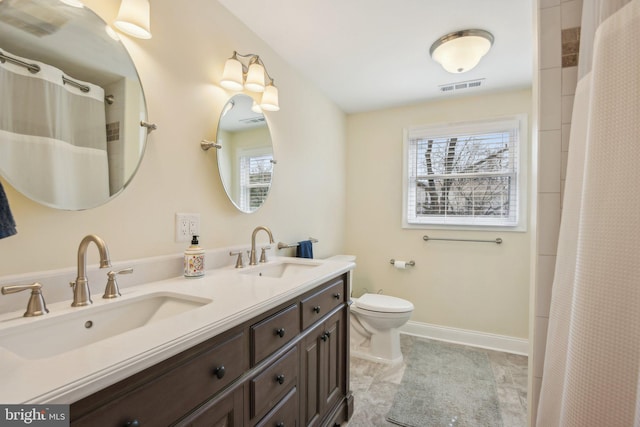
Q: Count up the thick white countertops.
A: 1